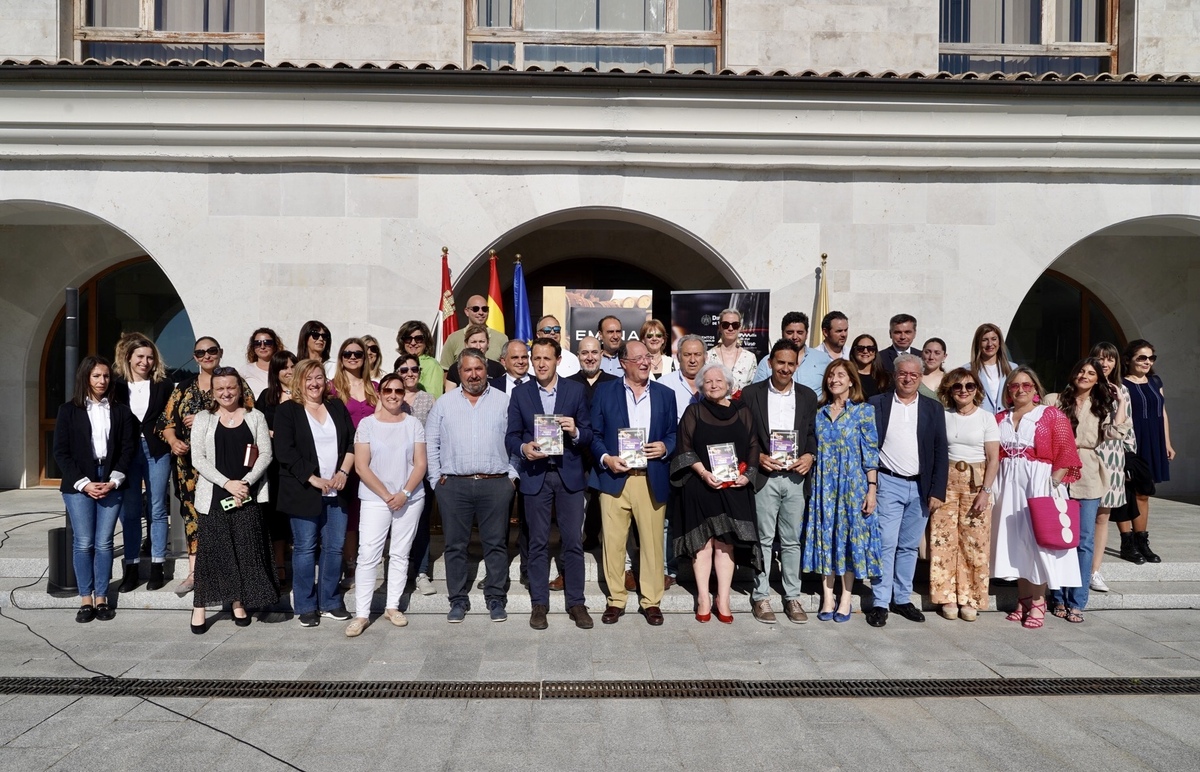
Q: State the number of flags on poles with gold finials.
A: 4